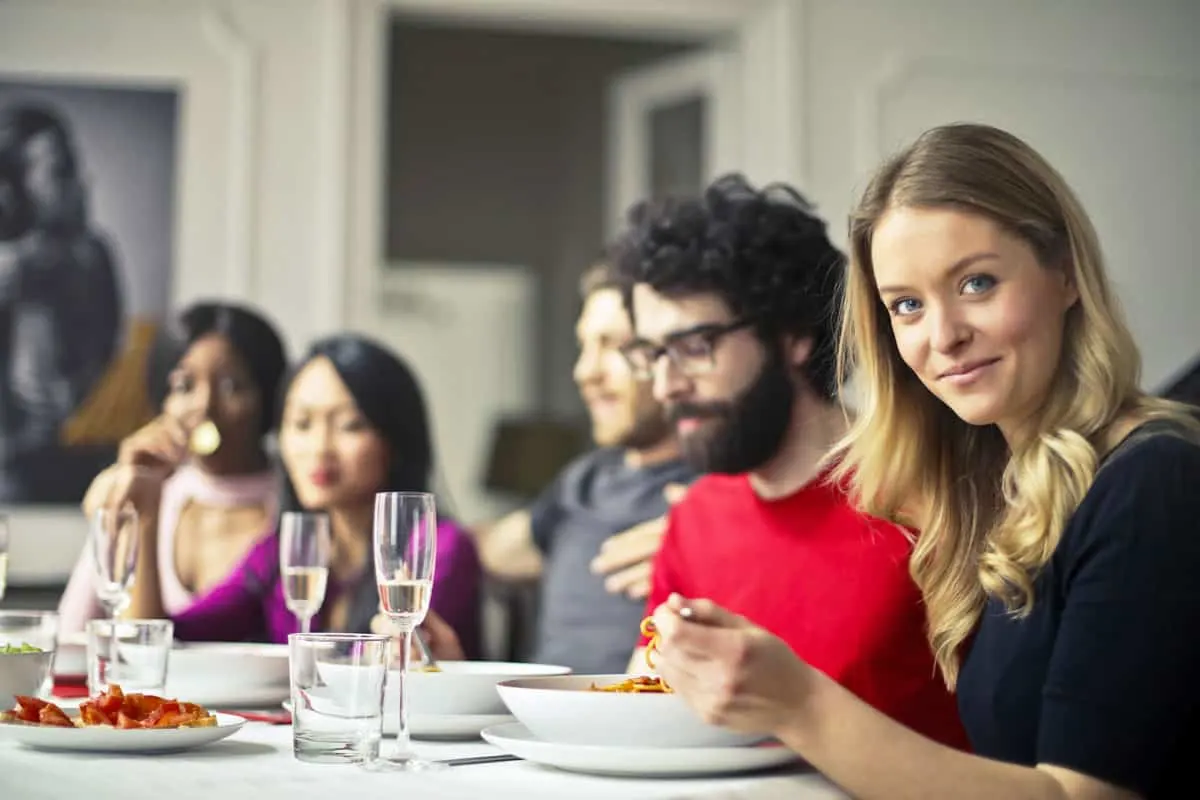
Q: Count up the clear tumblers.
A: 3